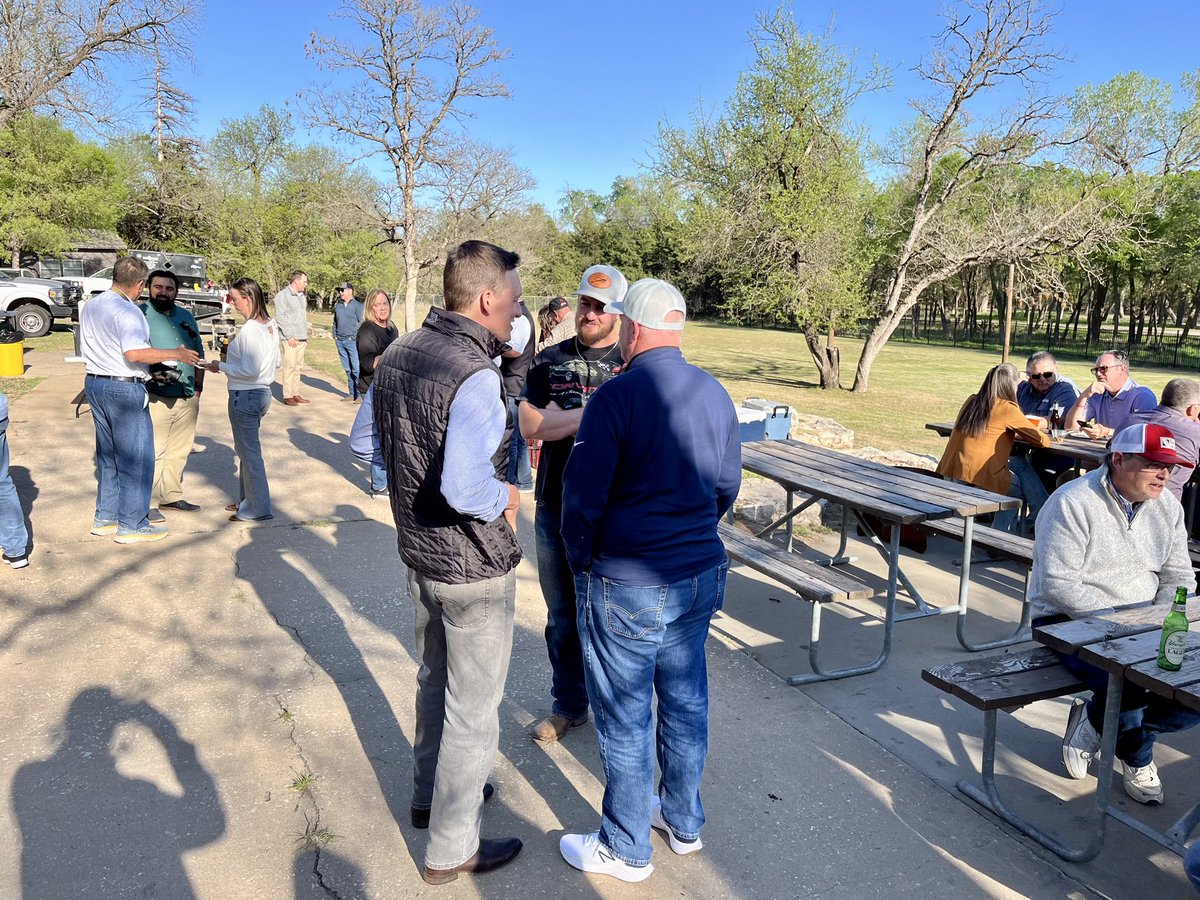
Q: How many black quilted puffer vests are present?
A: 1